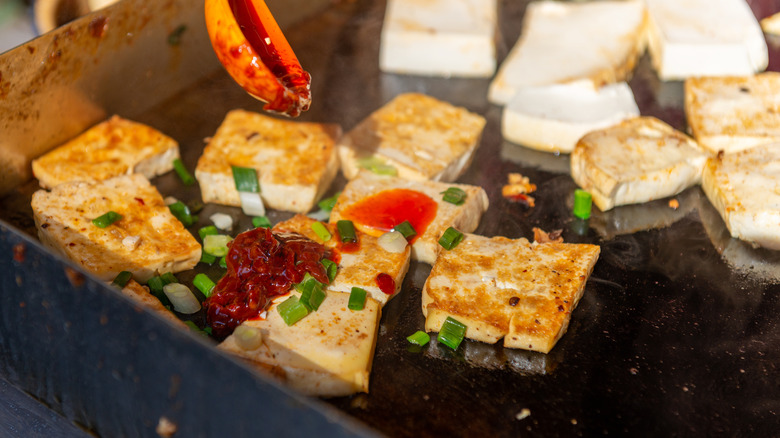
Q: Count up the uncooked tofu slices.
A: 4